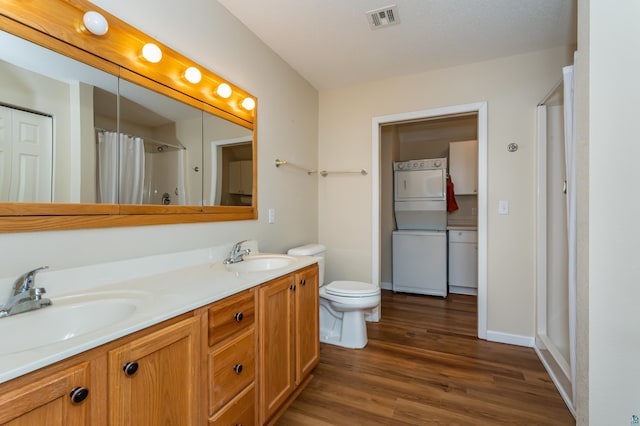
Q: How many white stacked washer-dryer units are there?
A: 1